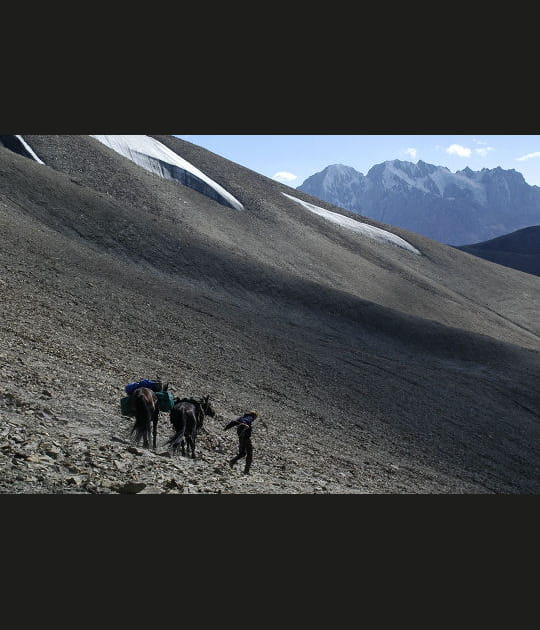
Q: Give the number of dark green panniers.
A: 2